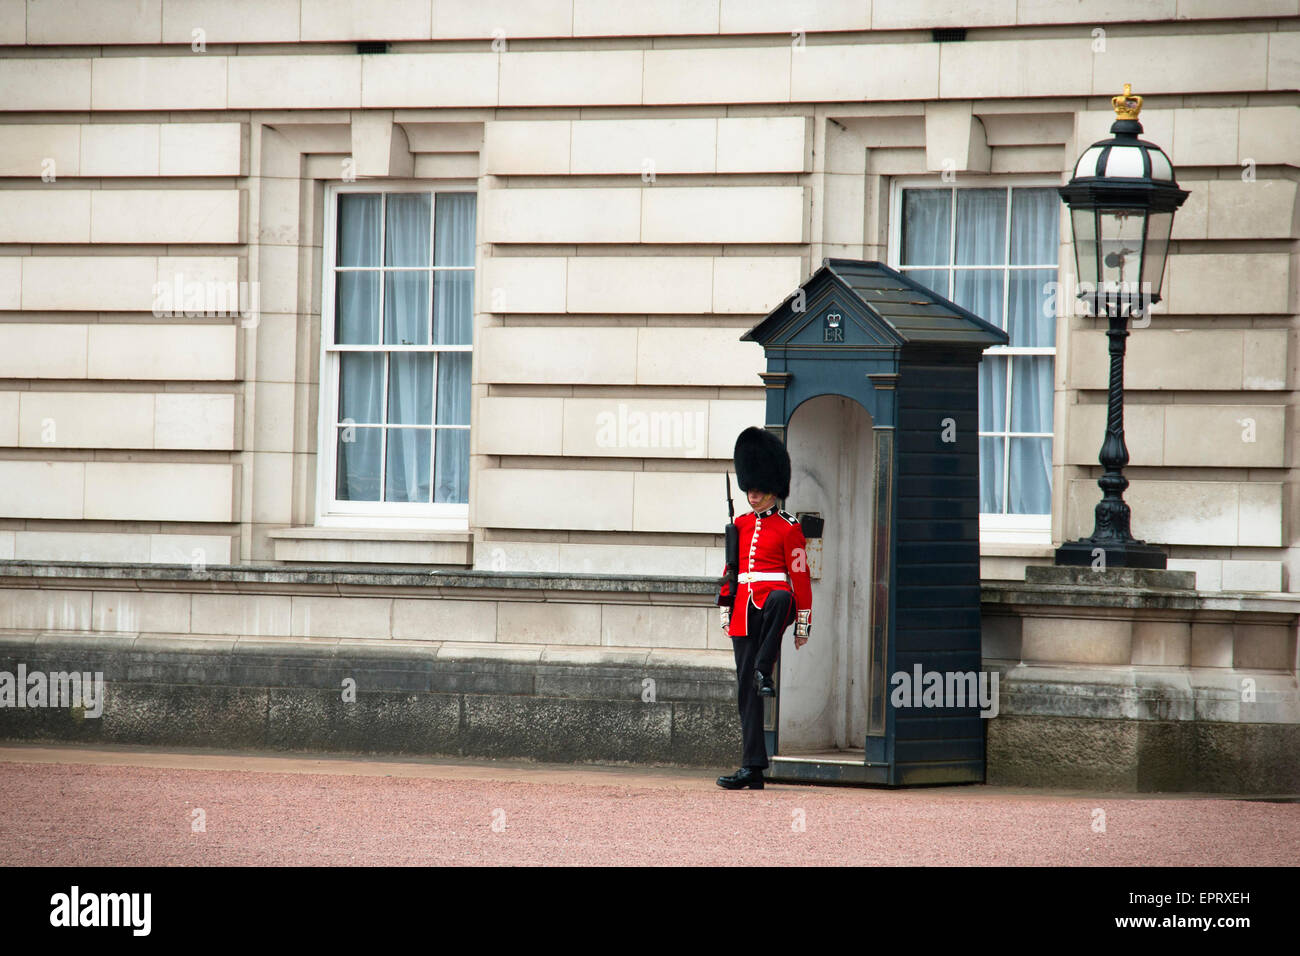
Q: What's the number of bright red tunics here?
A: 1